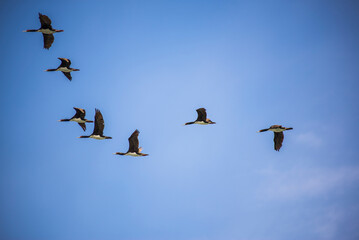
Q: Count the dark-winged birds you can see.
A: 7